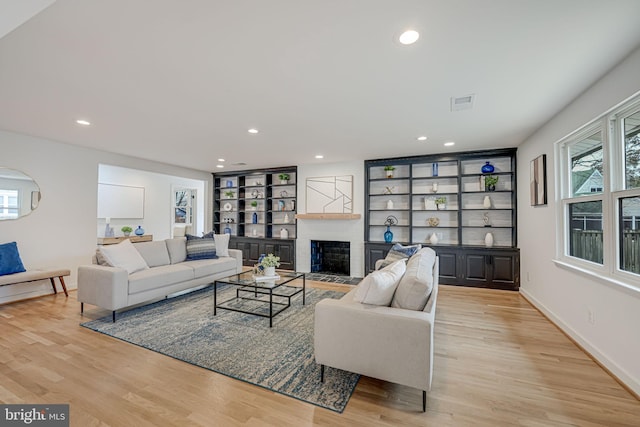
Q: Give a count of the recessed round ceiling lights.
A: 8